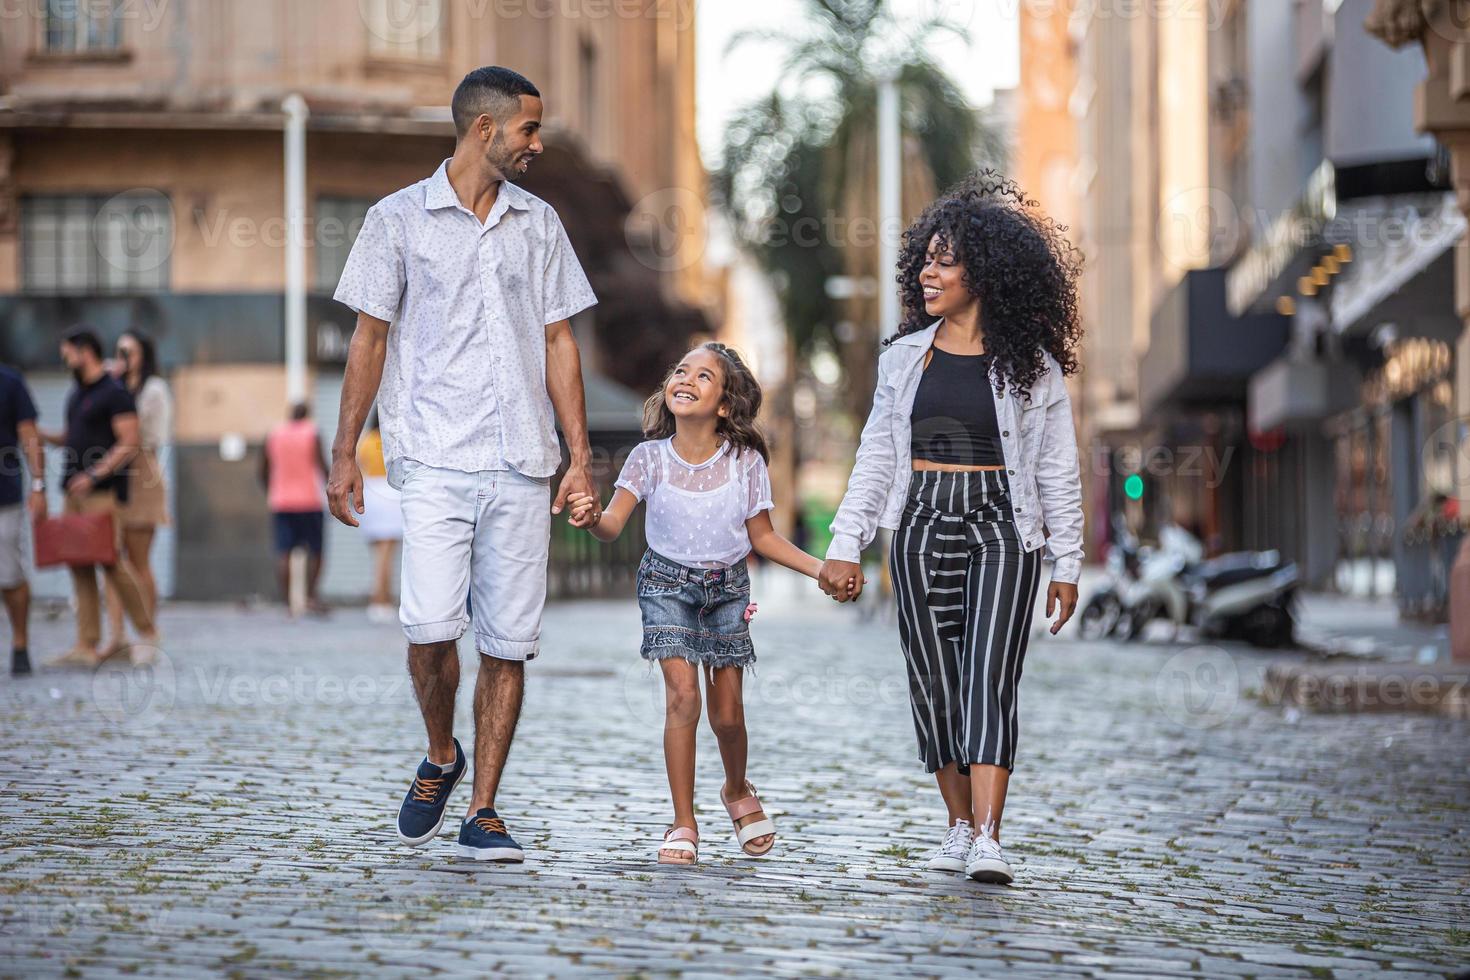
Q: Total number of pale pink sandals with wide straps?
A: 2